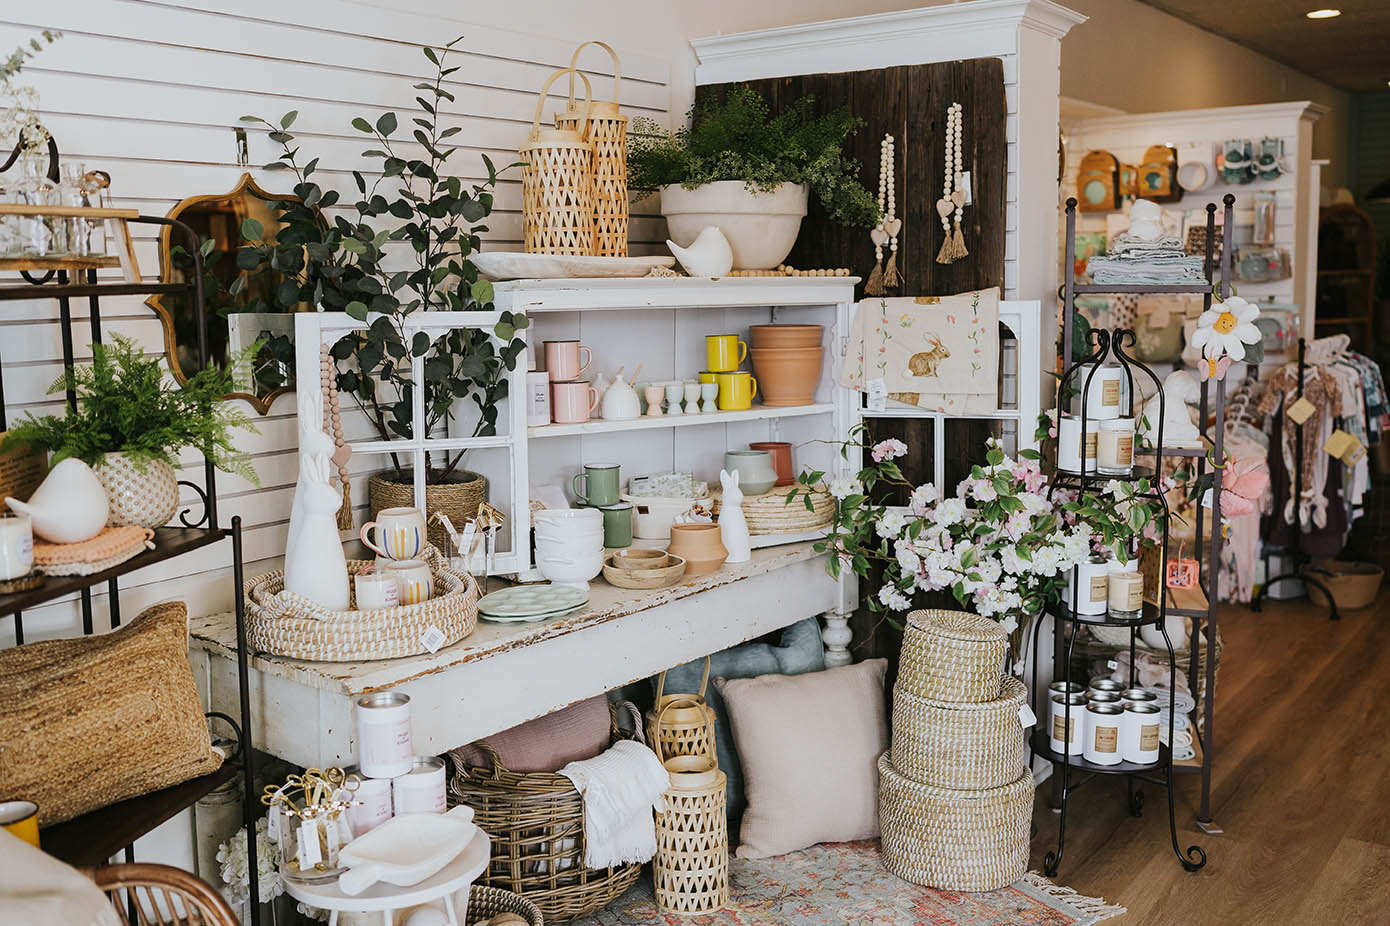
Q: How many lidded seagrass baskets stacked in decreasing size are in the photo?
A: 3